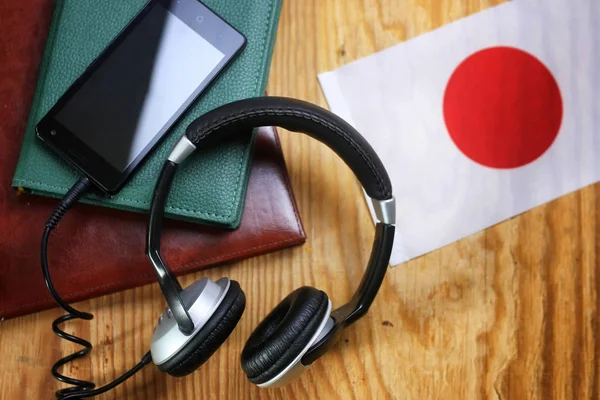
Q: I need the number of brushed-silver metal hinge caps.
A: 2